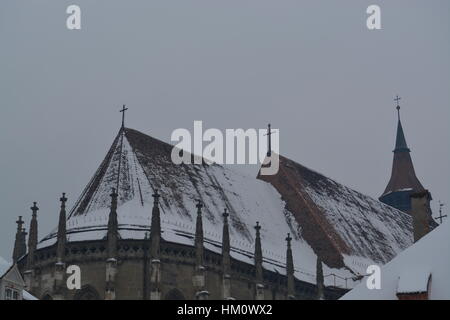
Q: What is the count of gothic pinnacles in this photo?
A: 11